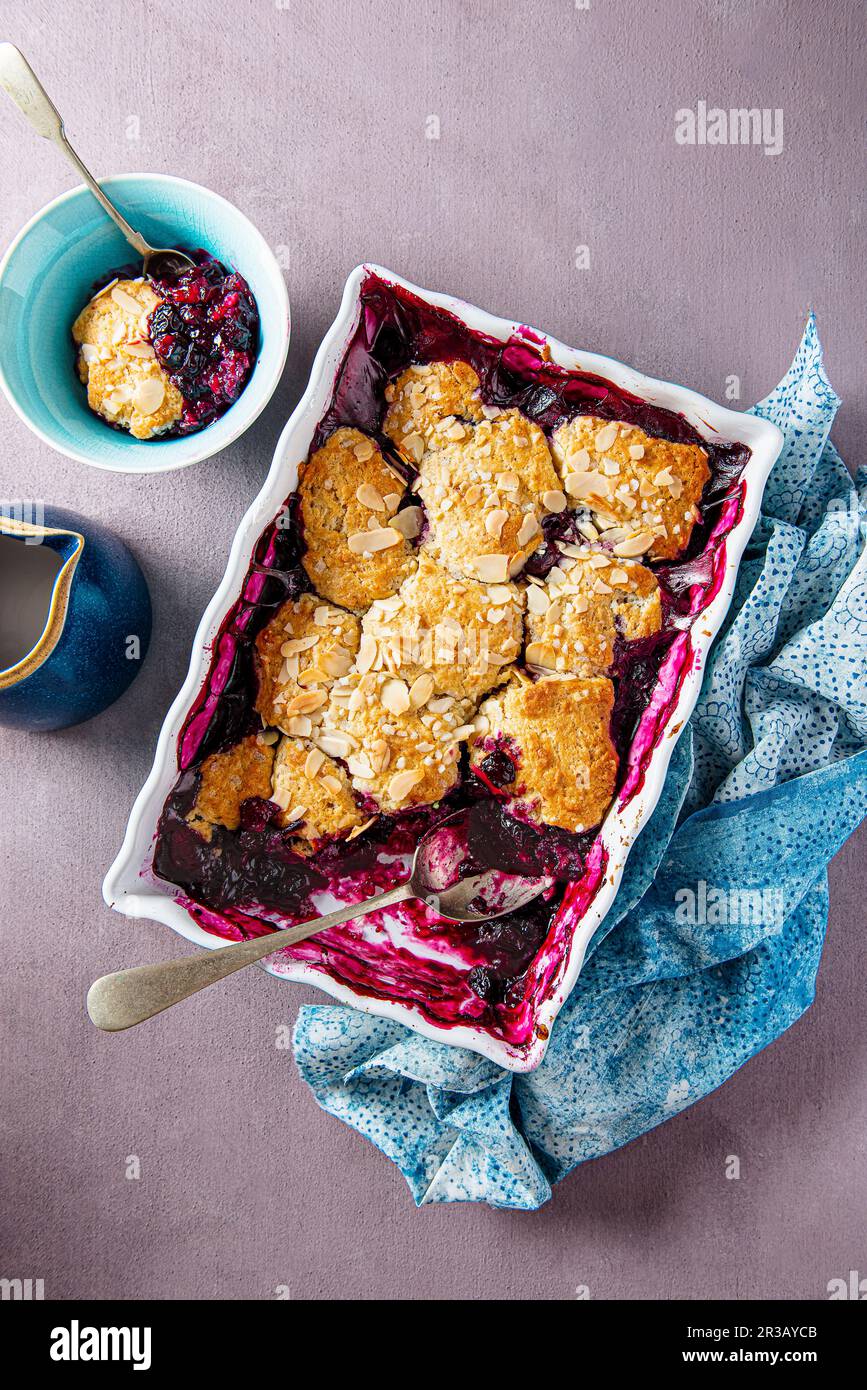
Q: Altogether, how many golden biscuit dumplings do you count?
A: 12